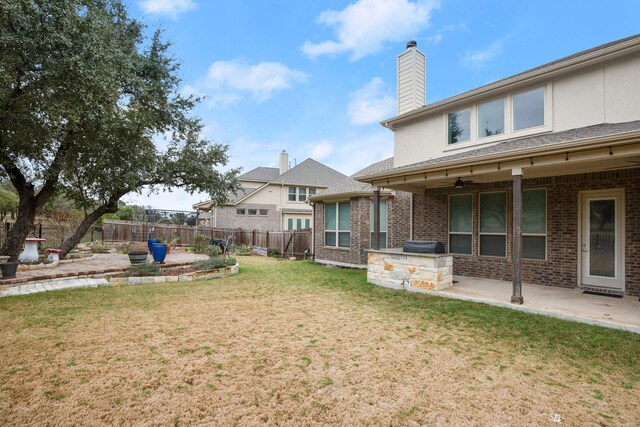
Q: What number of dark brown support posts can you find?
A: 2